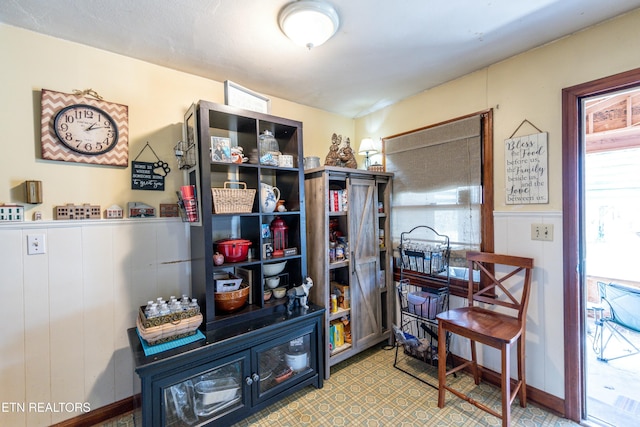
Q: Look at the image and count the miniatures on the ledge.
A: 6